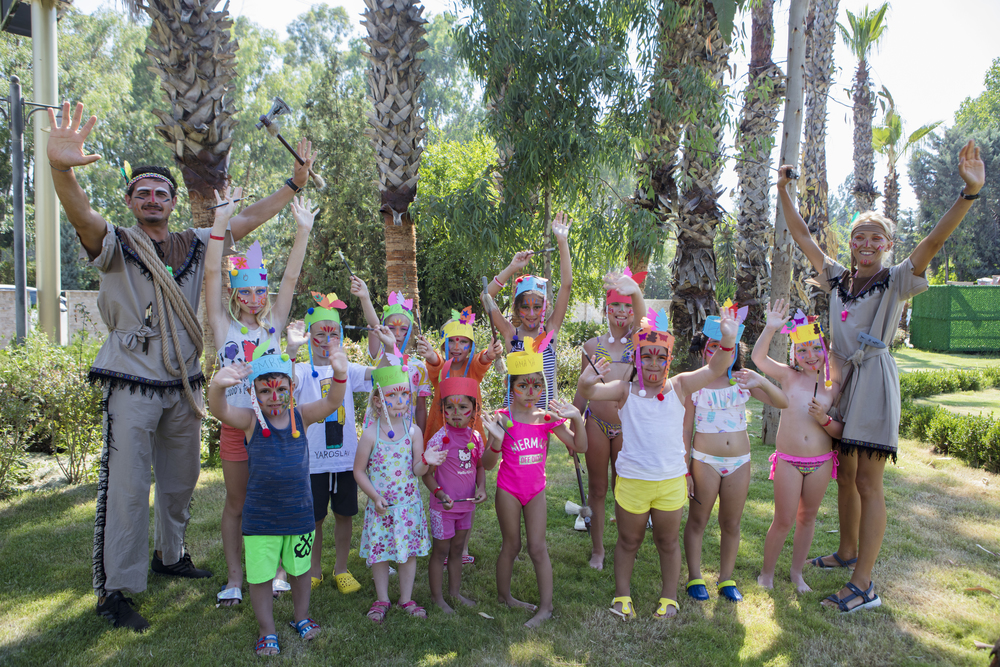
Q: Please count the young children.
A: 13